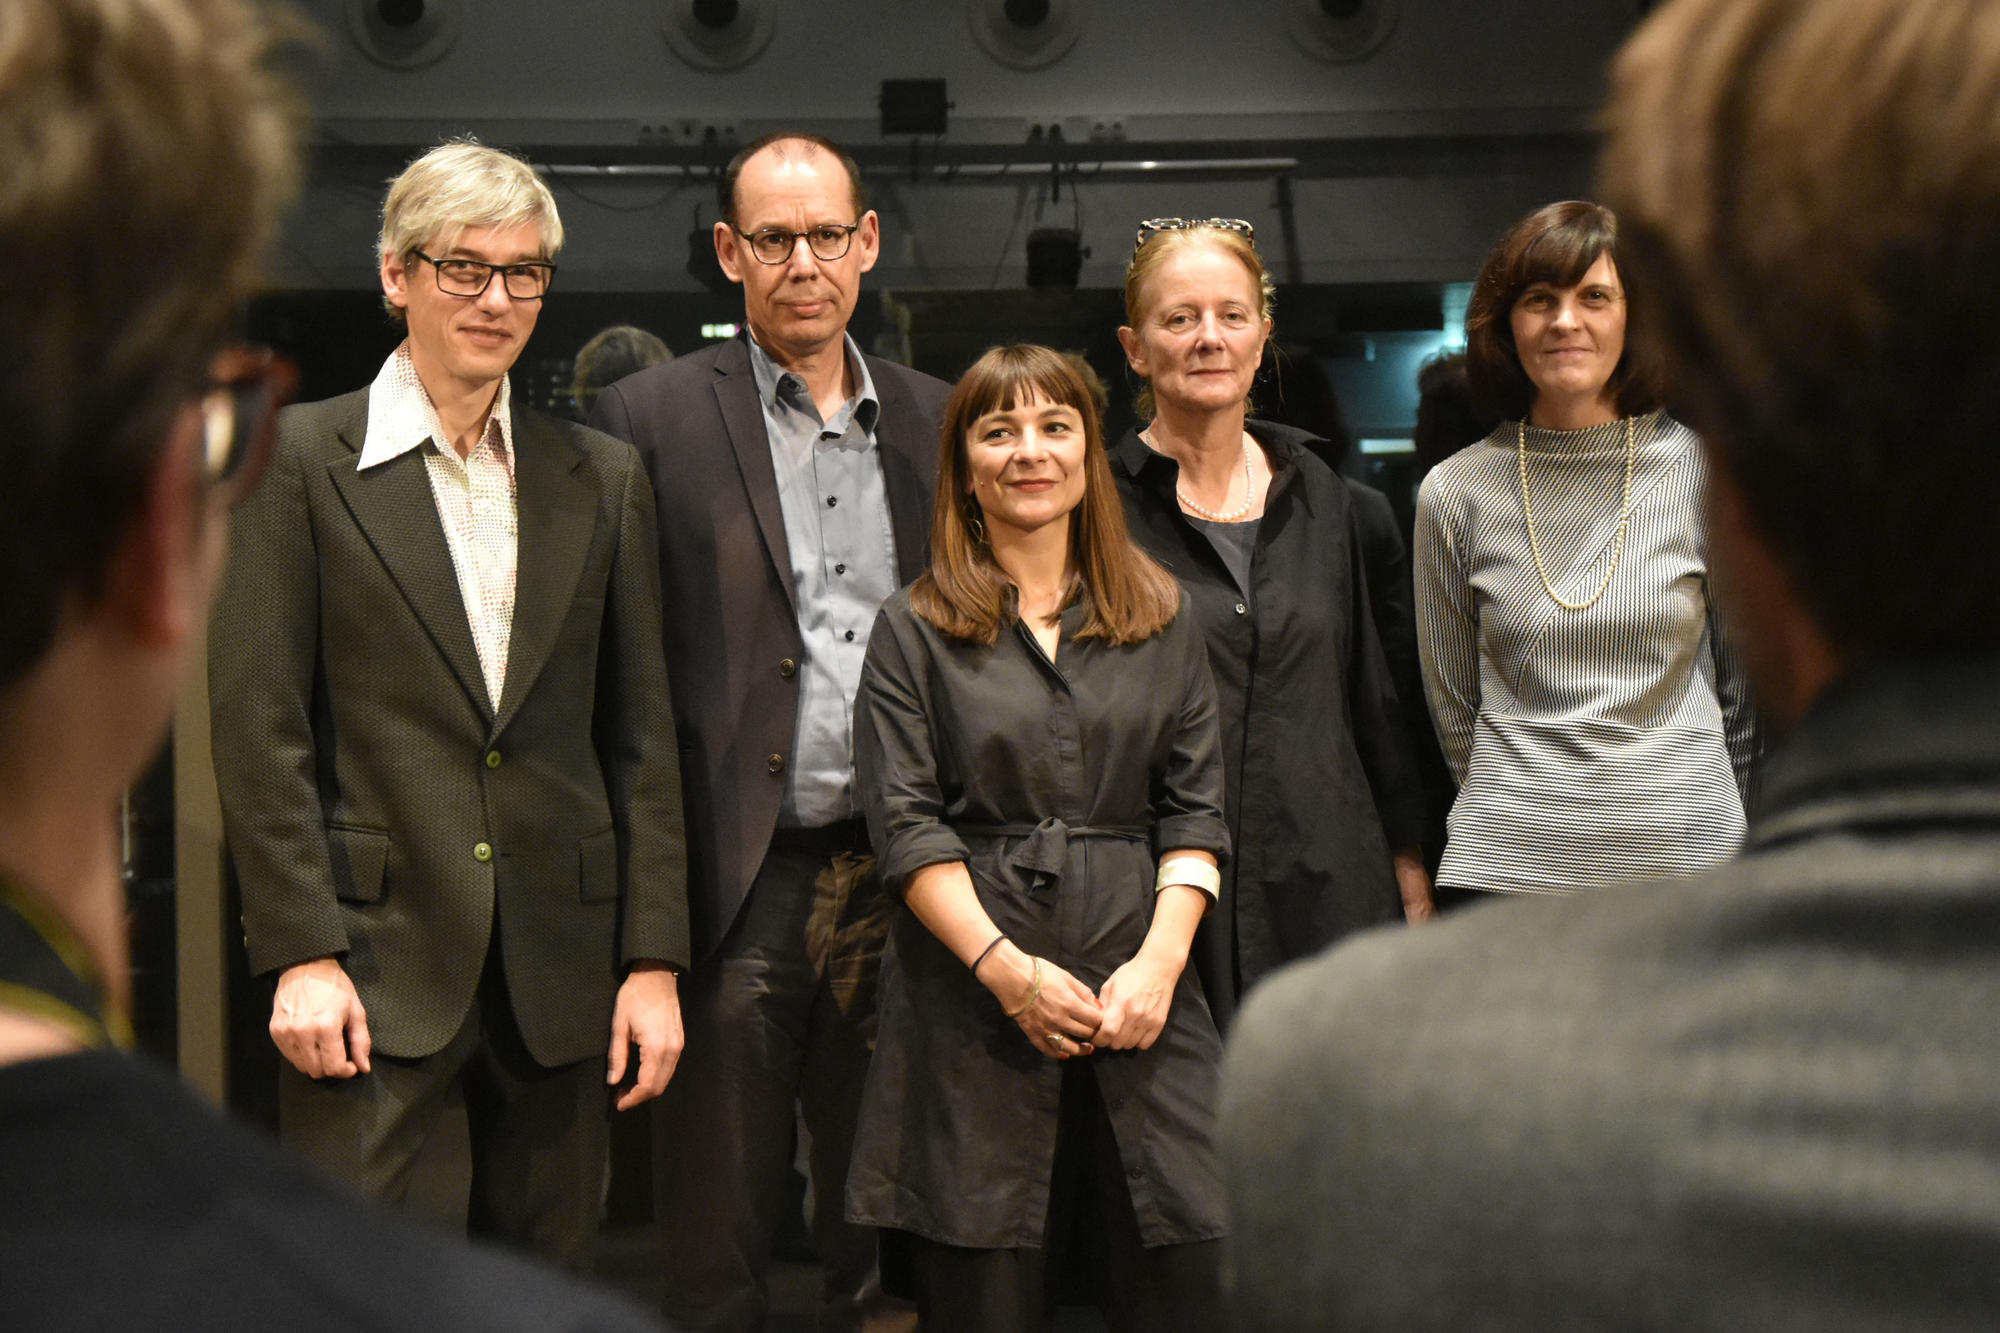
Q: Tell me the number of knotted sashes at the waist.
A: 1